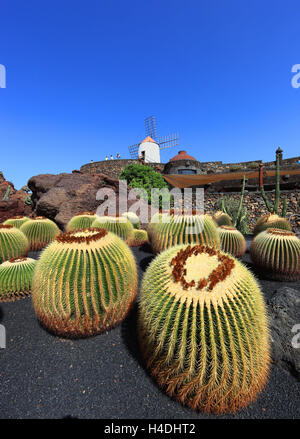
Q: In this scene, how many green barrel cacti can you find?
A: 15